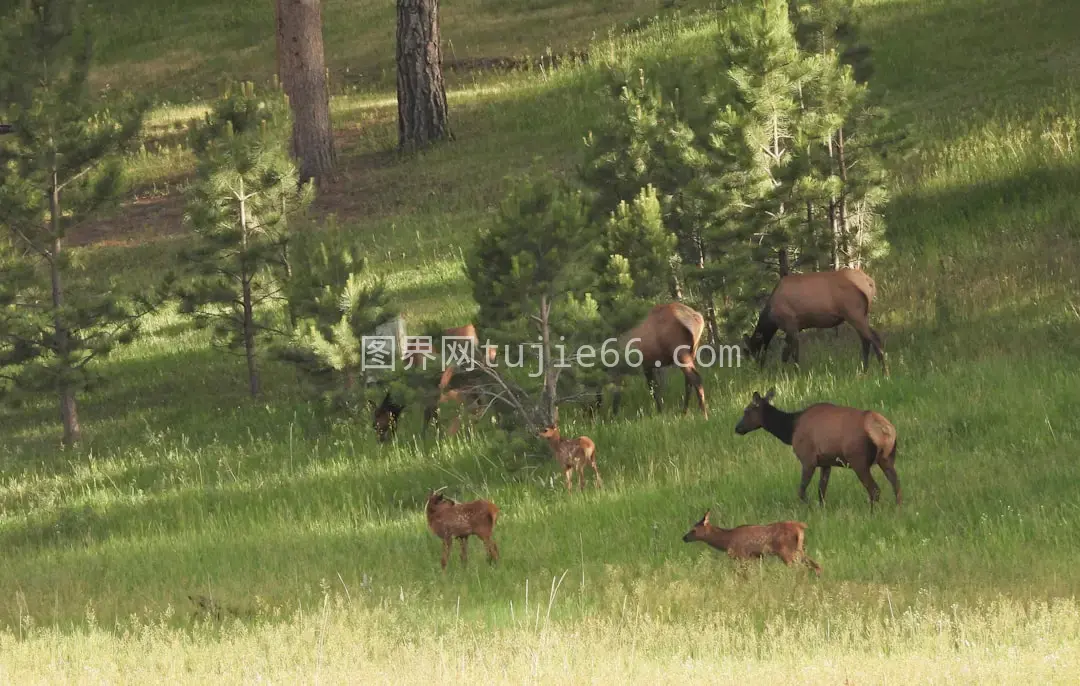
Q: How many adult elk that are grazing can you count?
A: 3